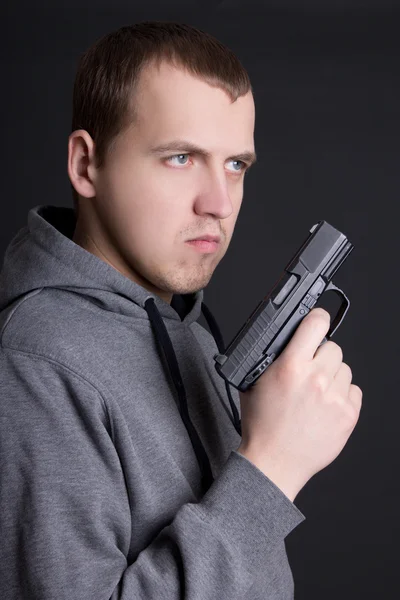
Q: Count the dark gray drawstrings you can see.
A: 2